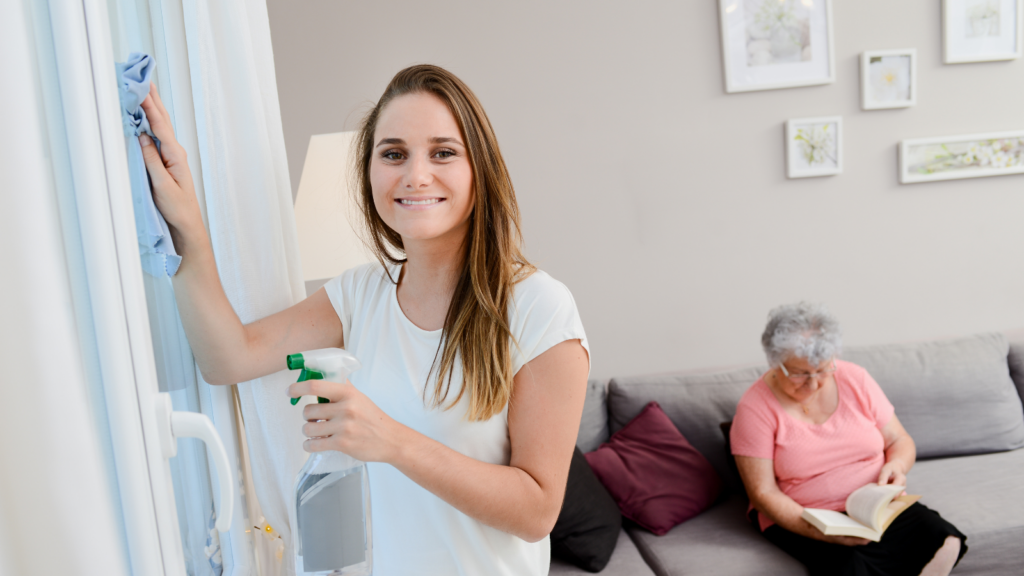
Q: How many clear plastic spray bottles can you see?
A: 1